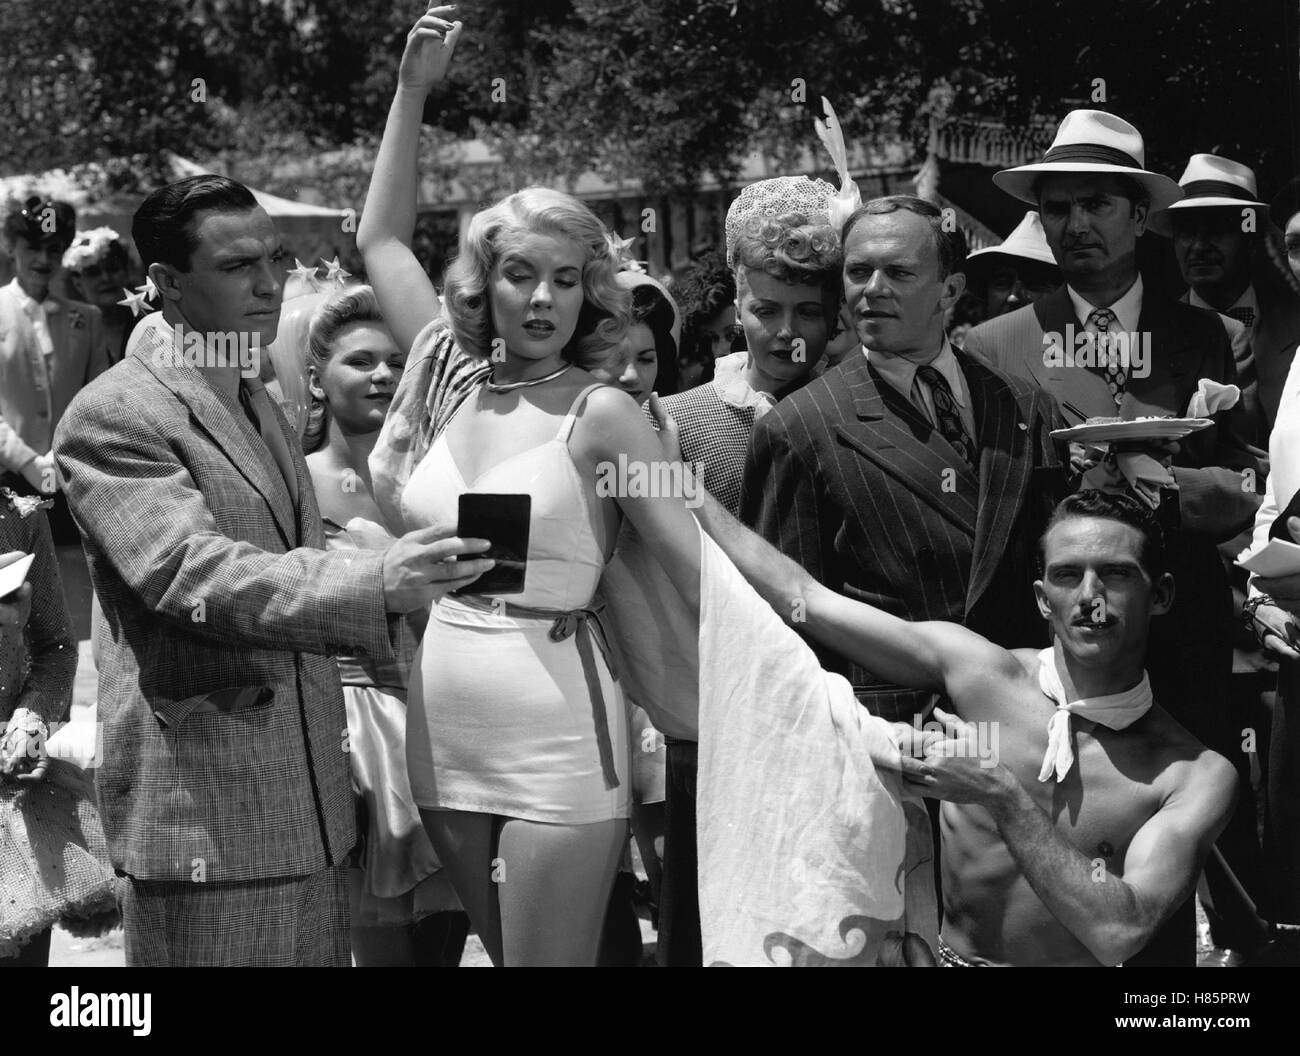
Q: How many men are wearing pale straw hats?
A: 2